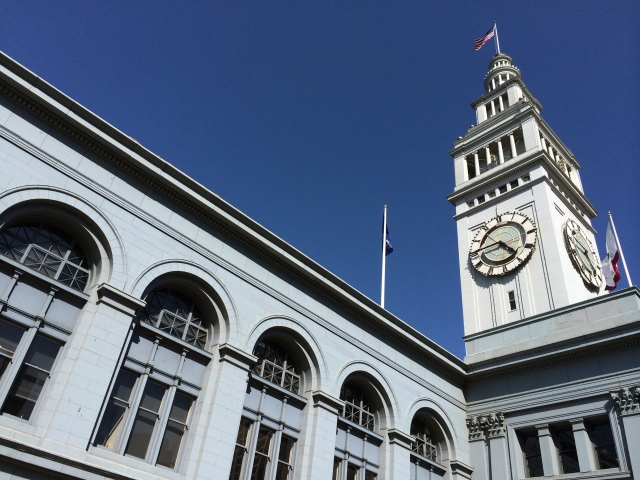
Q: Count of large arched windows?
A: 5